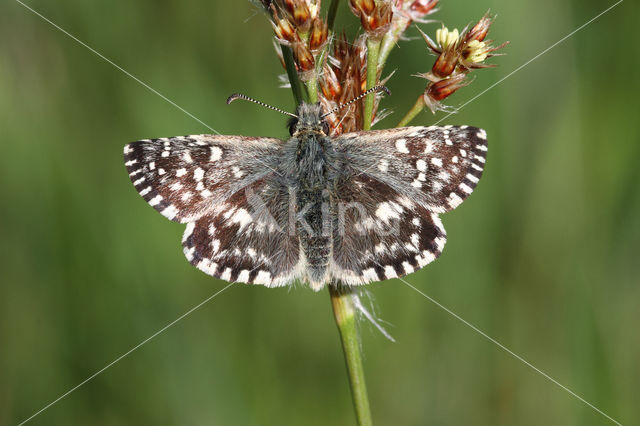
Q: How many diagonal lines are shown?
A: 4